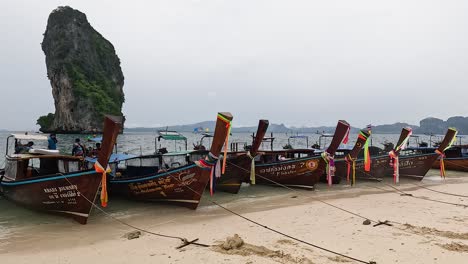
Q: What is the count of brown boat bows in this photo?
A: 7